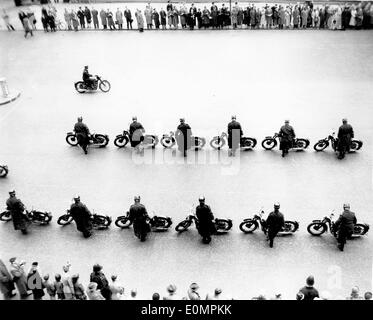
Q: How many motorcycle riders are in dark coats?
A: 13